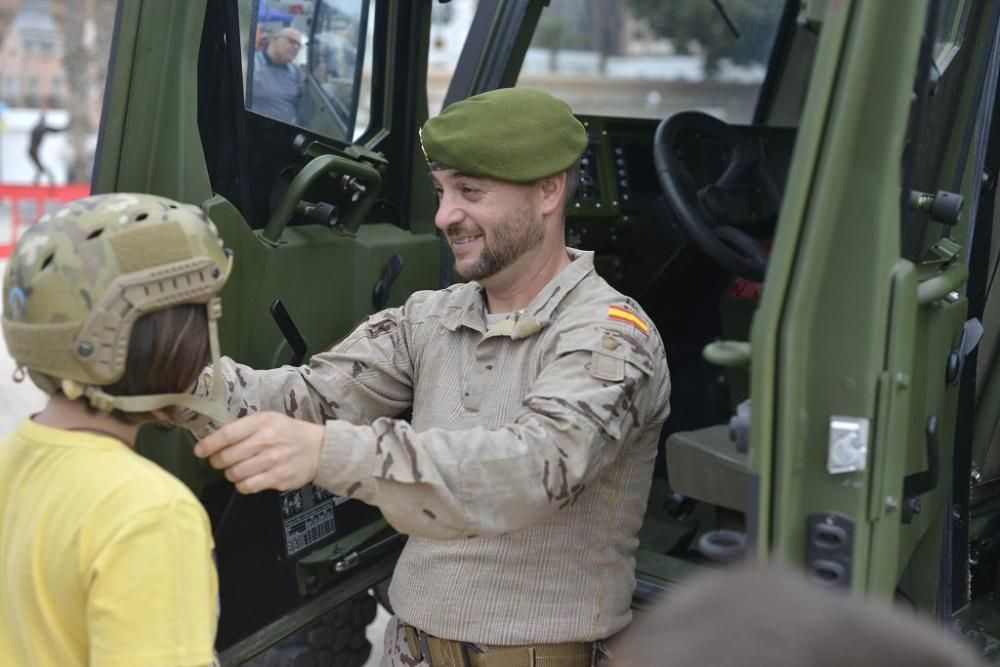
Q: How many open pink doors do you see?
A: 0